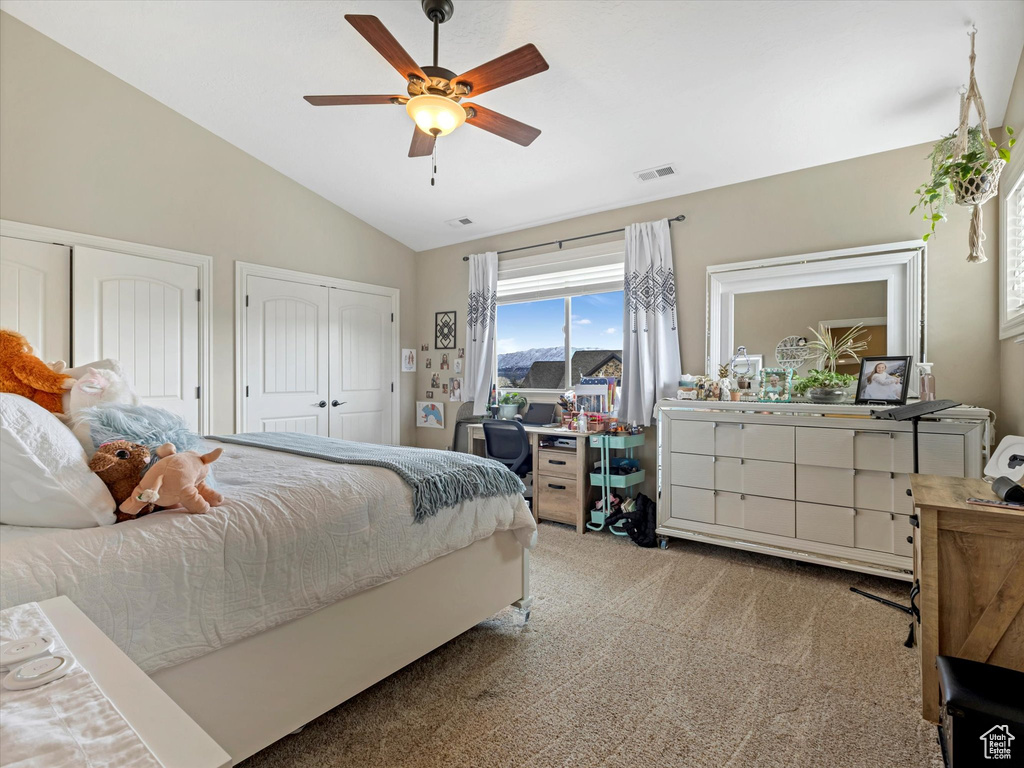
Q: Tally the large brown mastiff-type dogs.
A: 0